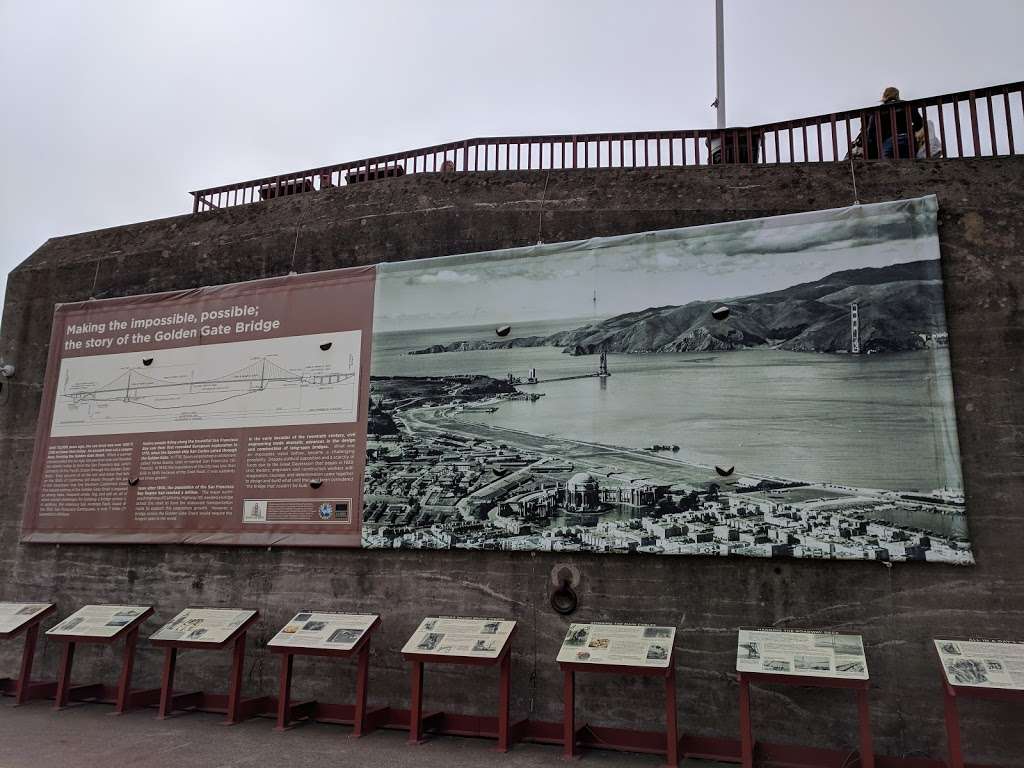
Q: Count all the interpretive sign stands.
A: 8